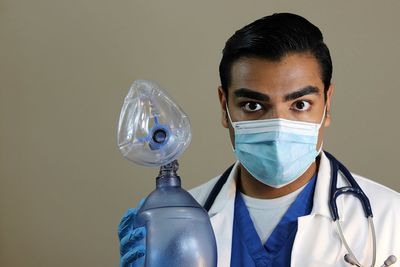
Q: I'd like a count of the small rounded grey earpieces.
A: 2